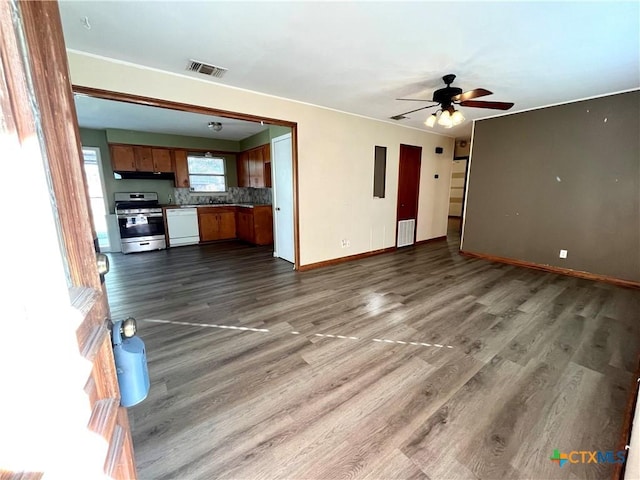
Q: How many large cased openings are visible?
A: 1